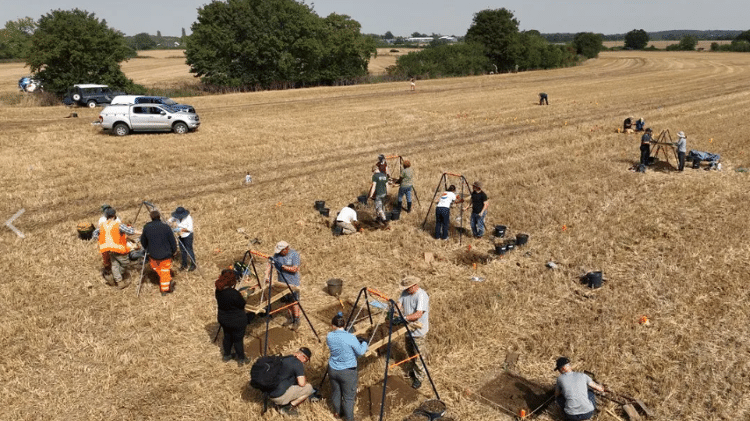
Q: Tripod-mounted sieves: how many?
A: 6